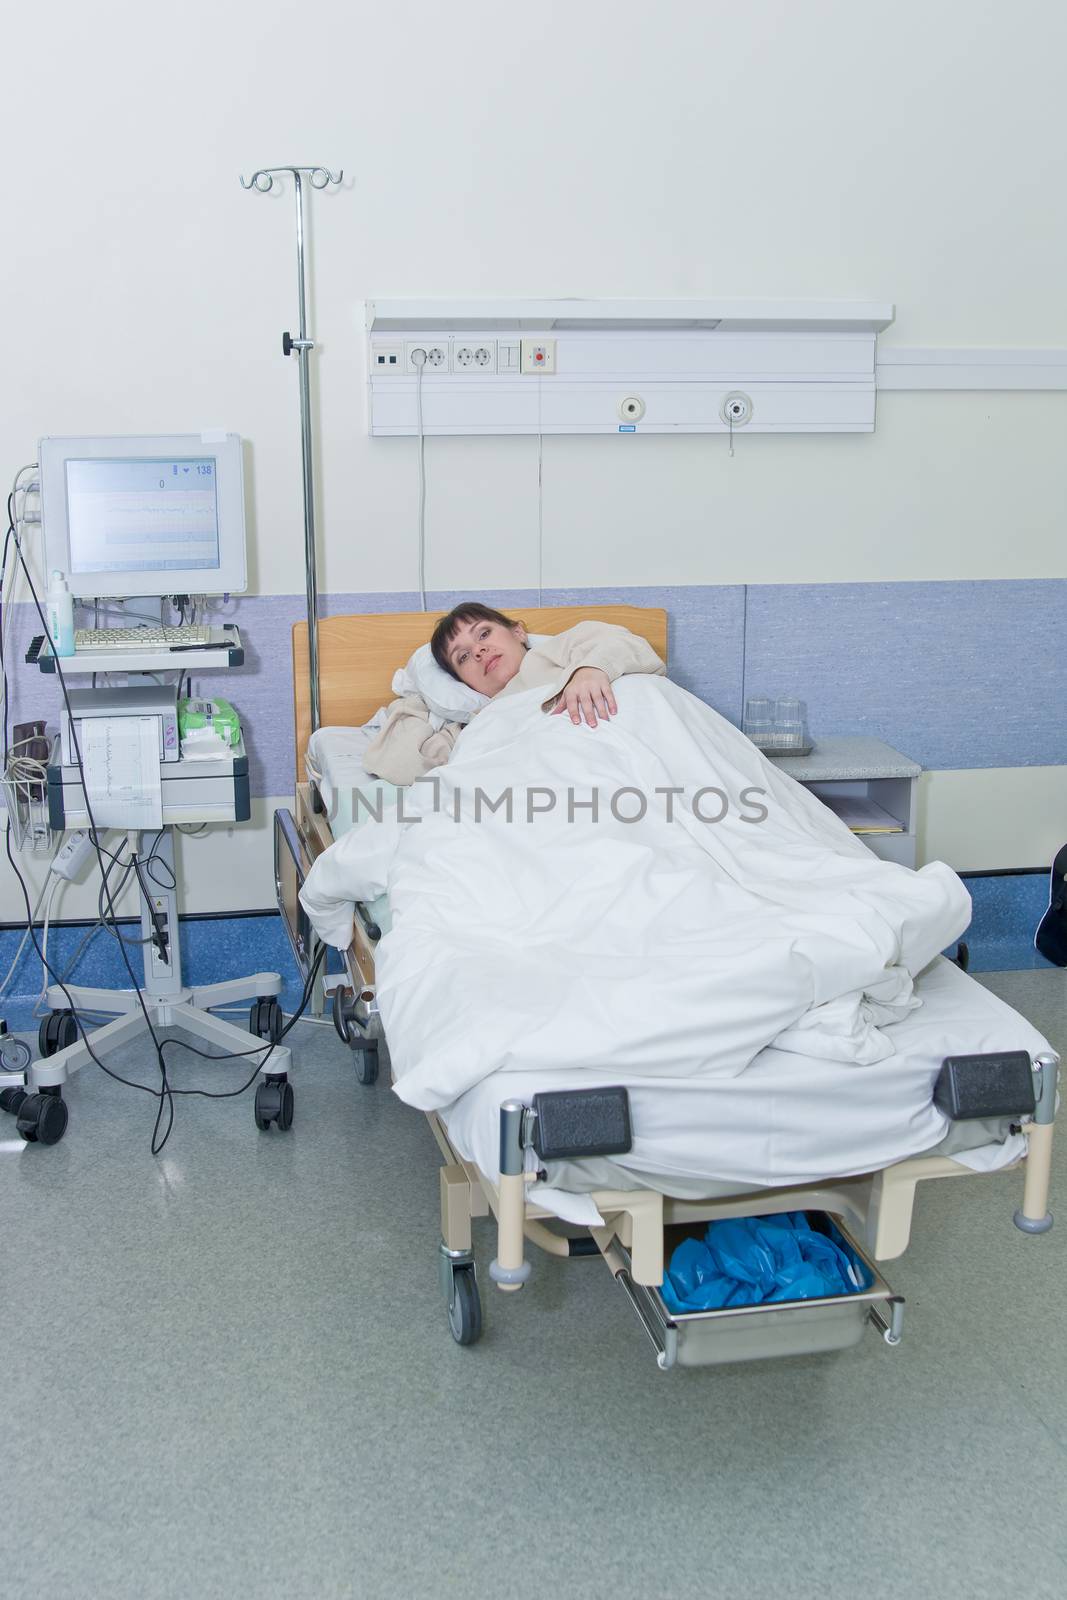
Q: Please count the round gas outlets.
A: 2